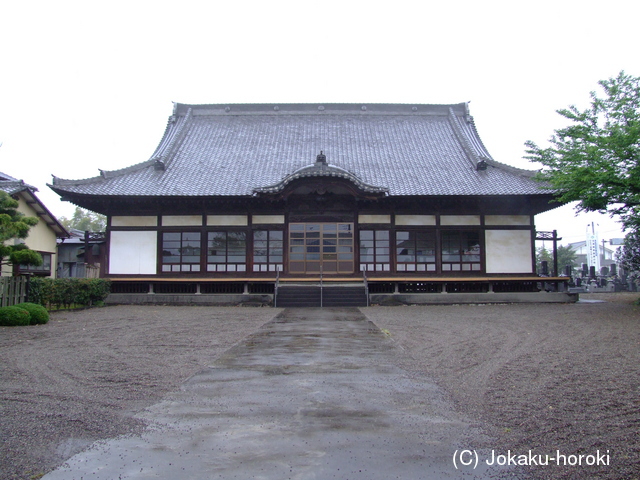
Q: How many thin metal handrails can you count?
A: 3